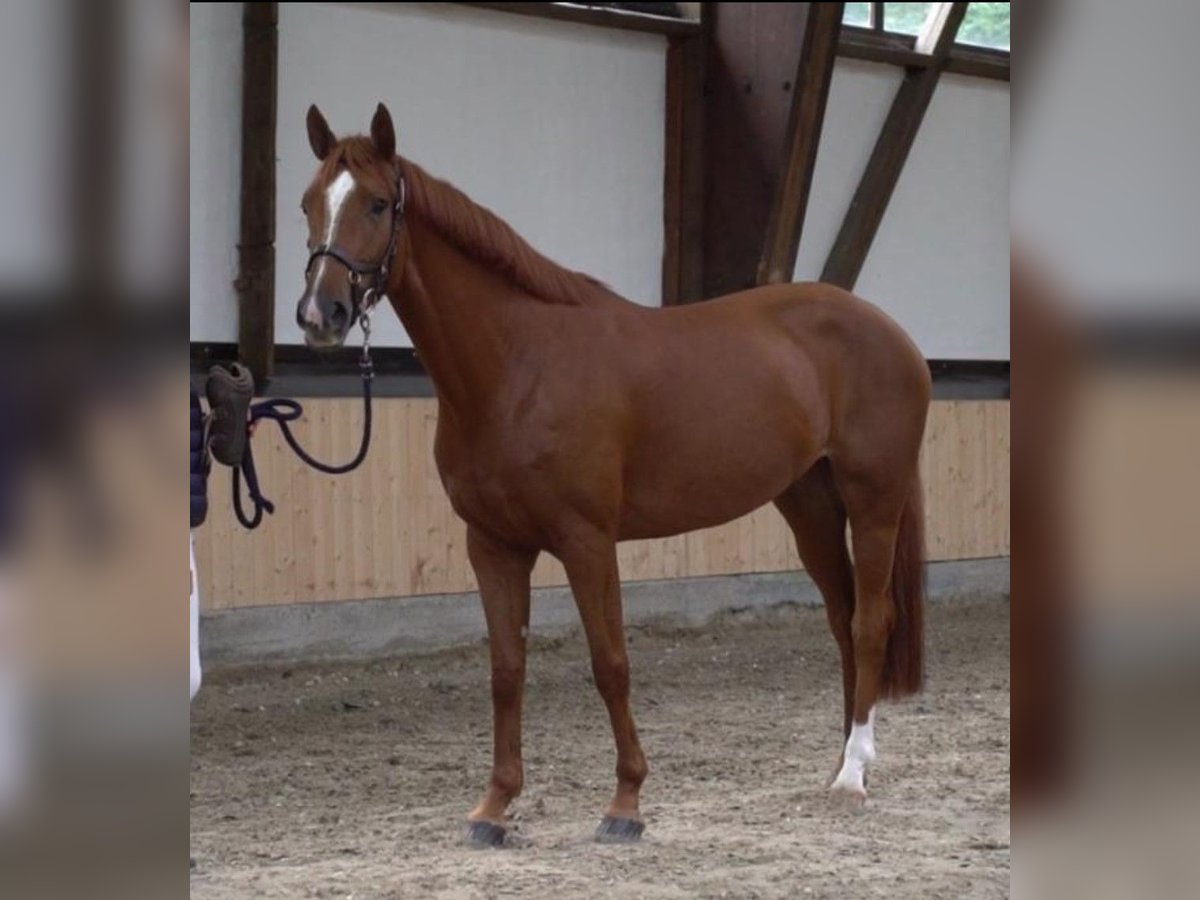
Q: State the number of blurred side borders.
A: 2